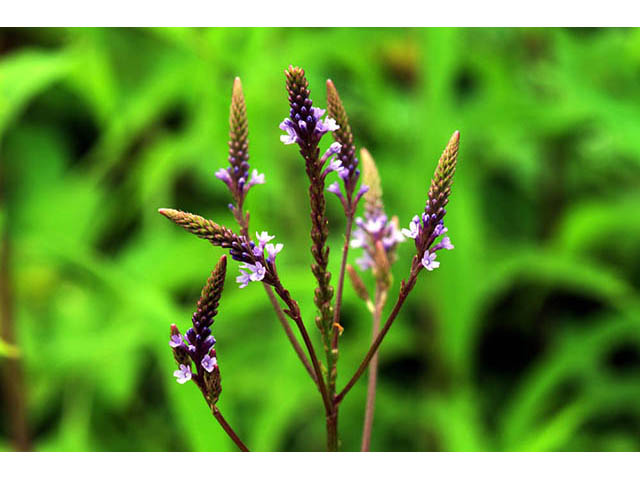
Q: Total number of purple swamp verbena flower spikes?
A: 7